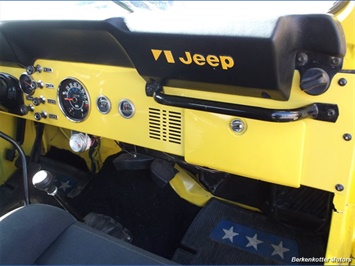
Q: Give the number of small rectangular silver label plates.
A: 4